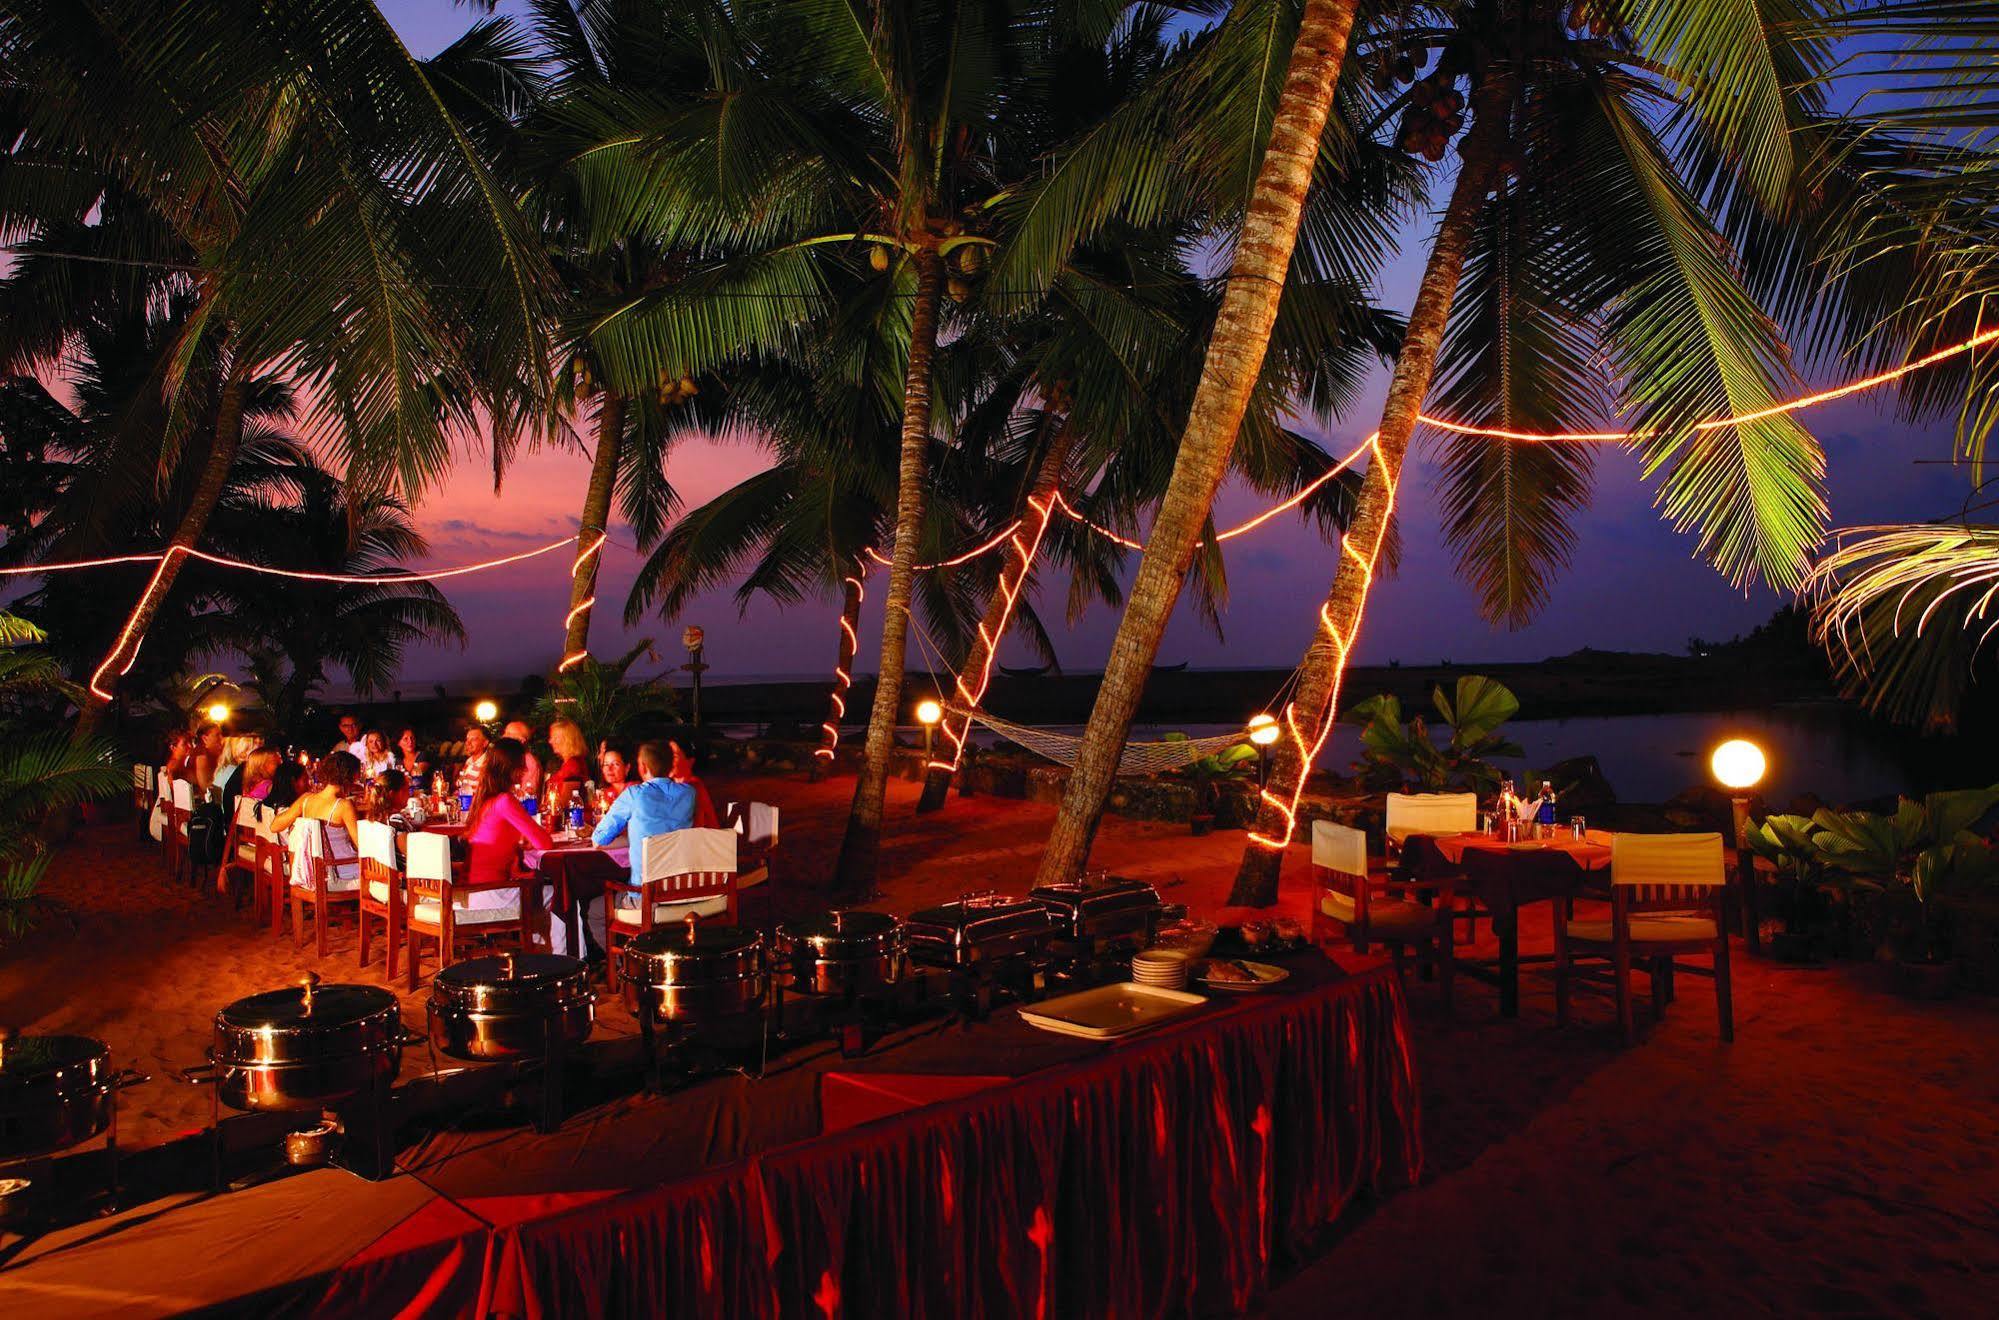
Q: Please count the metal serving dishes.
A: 7